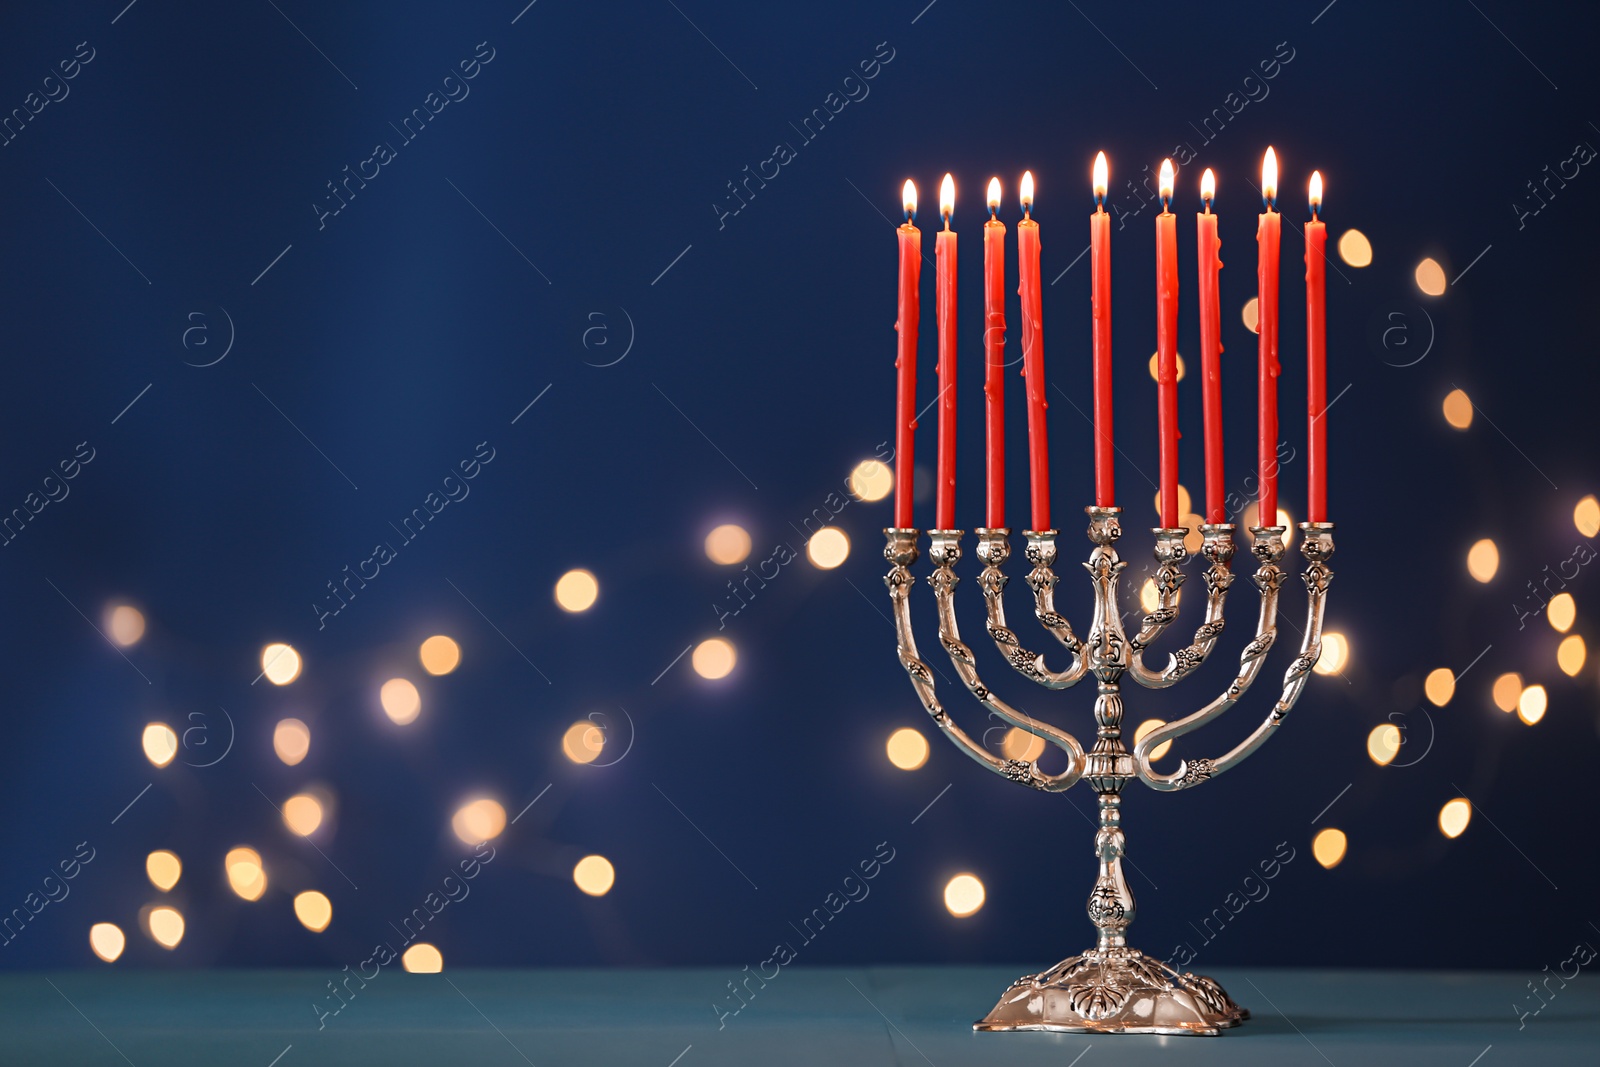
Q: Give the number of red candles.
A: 9